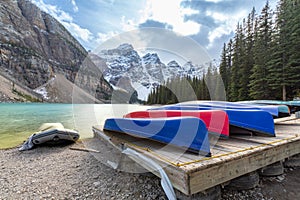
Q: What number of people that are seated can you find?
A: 0